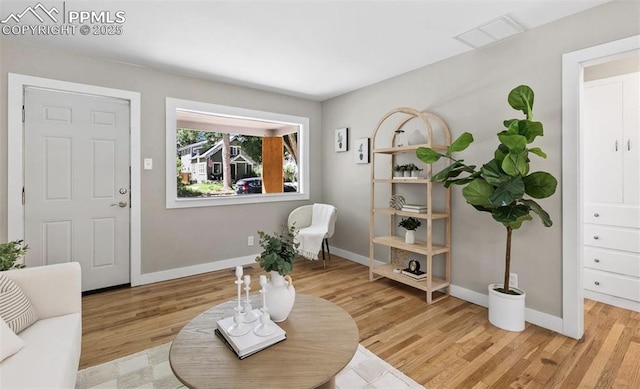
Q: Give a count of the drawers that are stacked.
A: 4